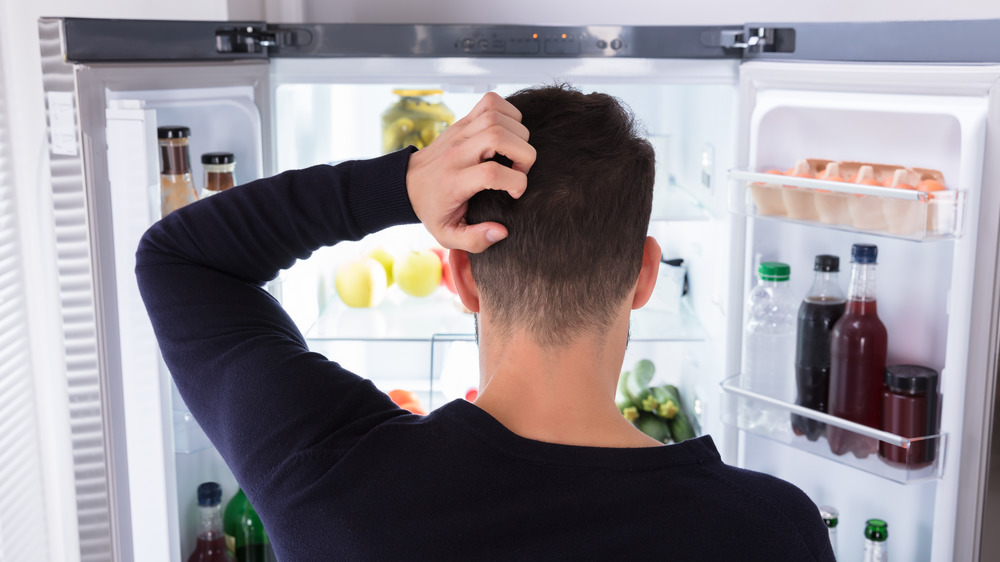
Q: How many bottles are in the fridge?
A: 9